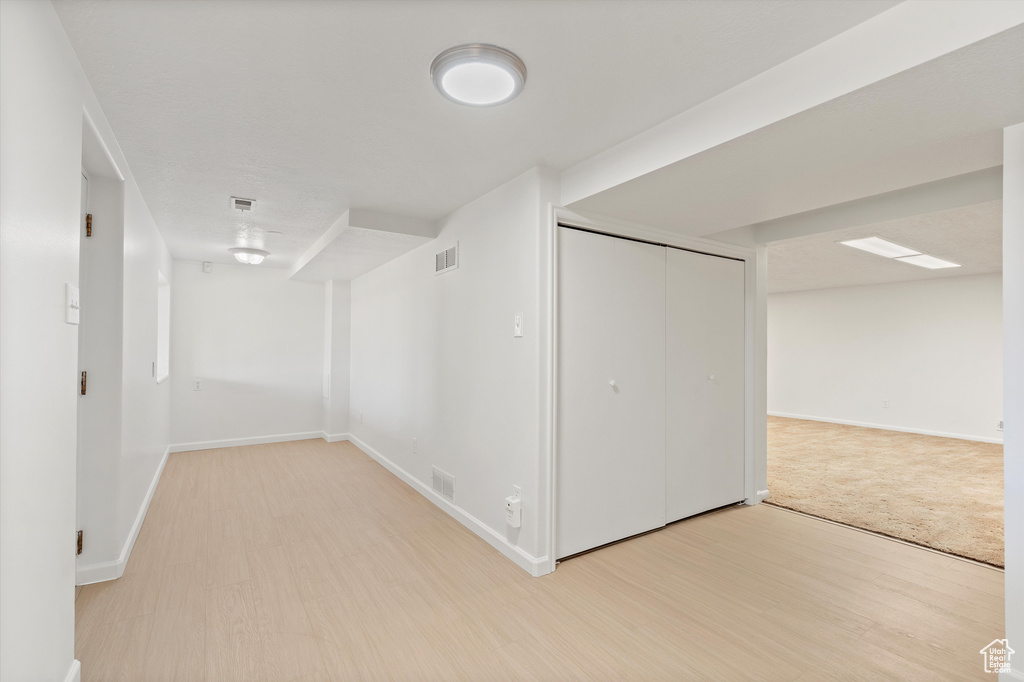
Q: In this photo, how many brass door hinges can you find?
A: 3